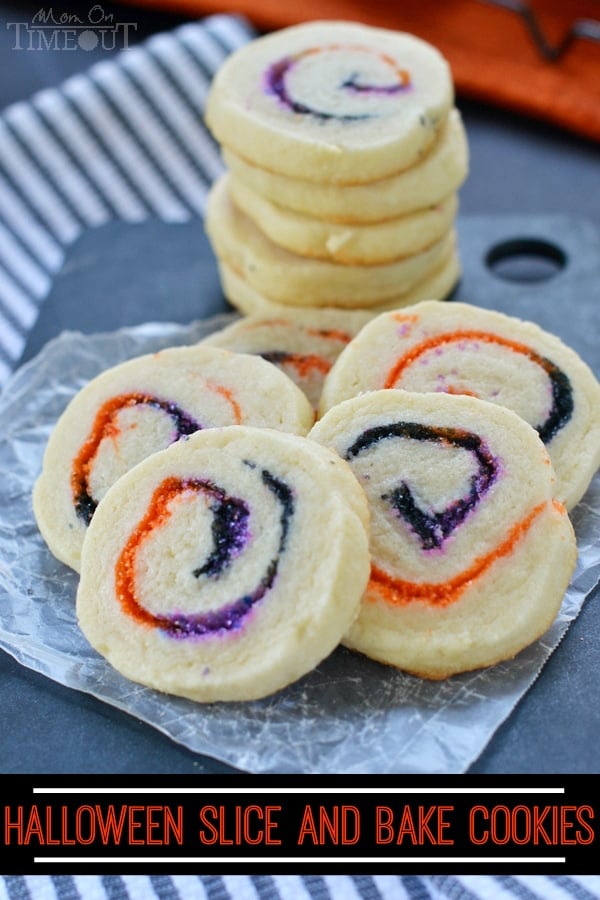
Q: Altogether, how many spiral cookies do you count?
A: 10